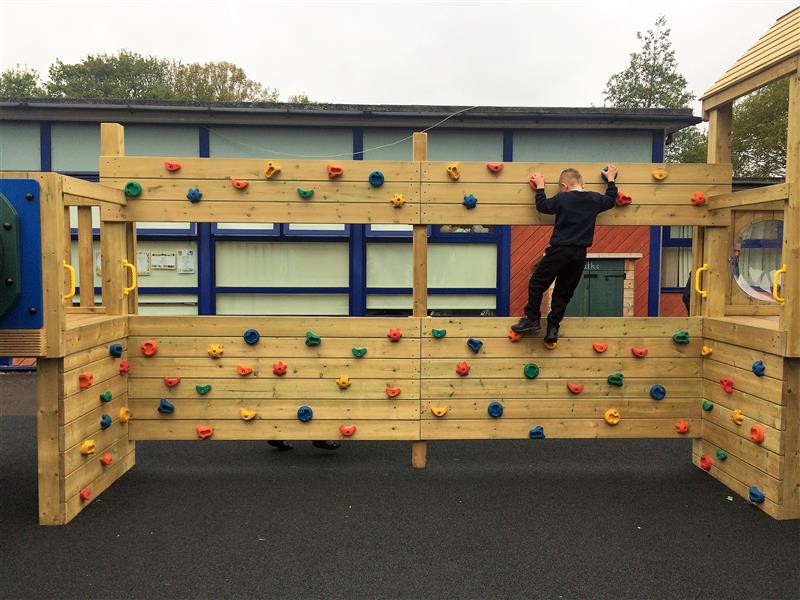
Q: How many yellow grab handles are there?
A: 4